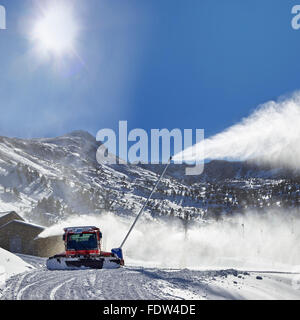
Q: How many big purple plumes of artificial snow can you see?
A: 0